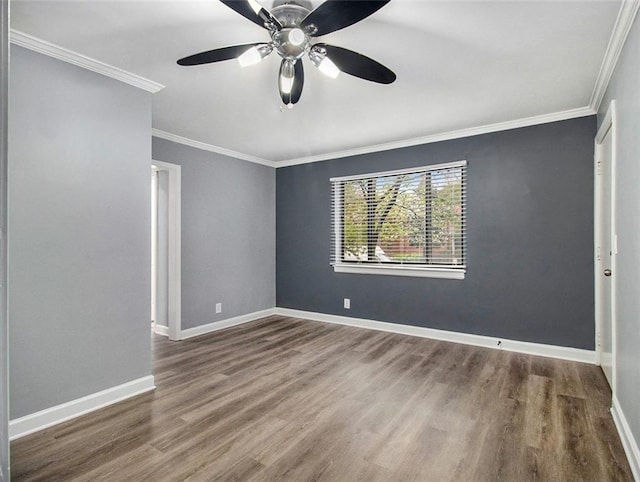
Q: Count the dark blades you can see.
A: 5